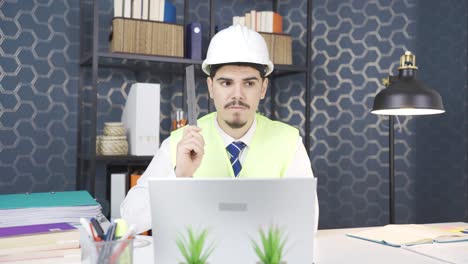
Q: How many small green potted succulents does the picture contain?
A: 2